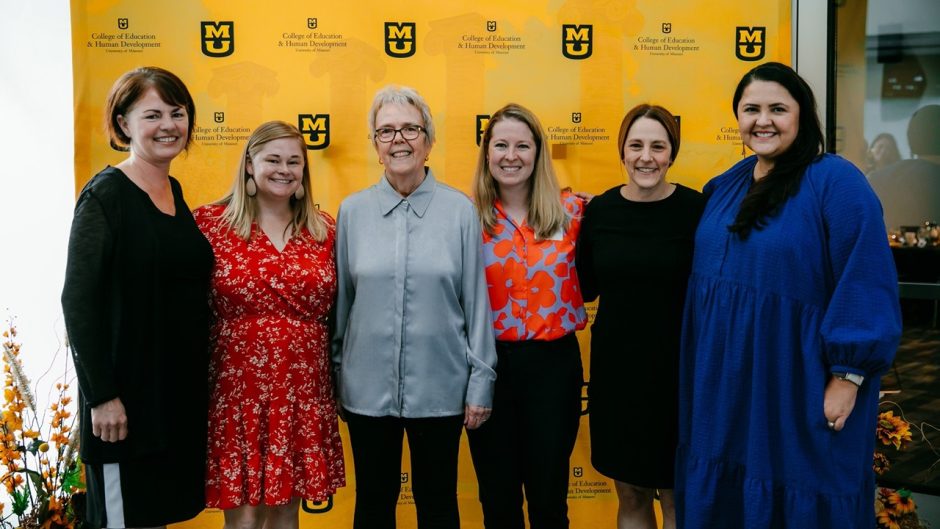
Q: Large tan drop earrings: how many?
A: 2